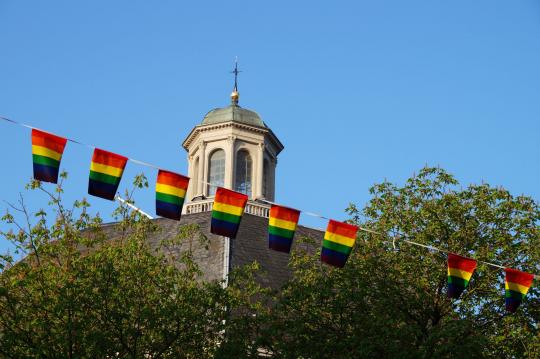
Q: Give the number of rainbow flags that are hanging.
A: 8